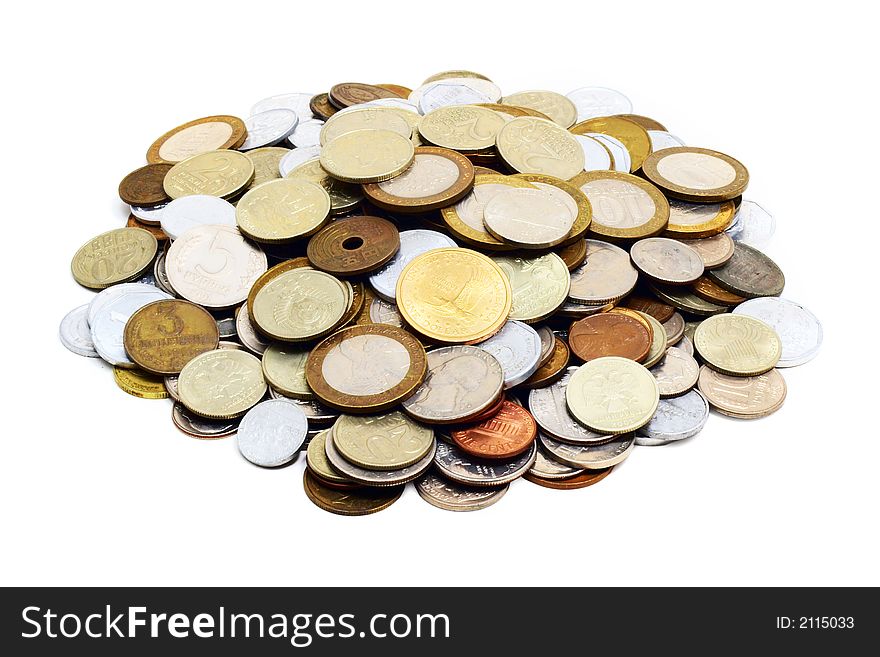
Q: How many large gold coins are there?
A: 1